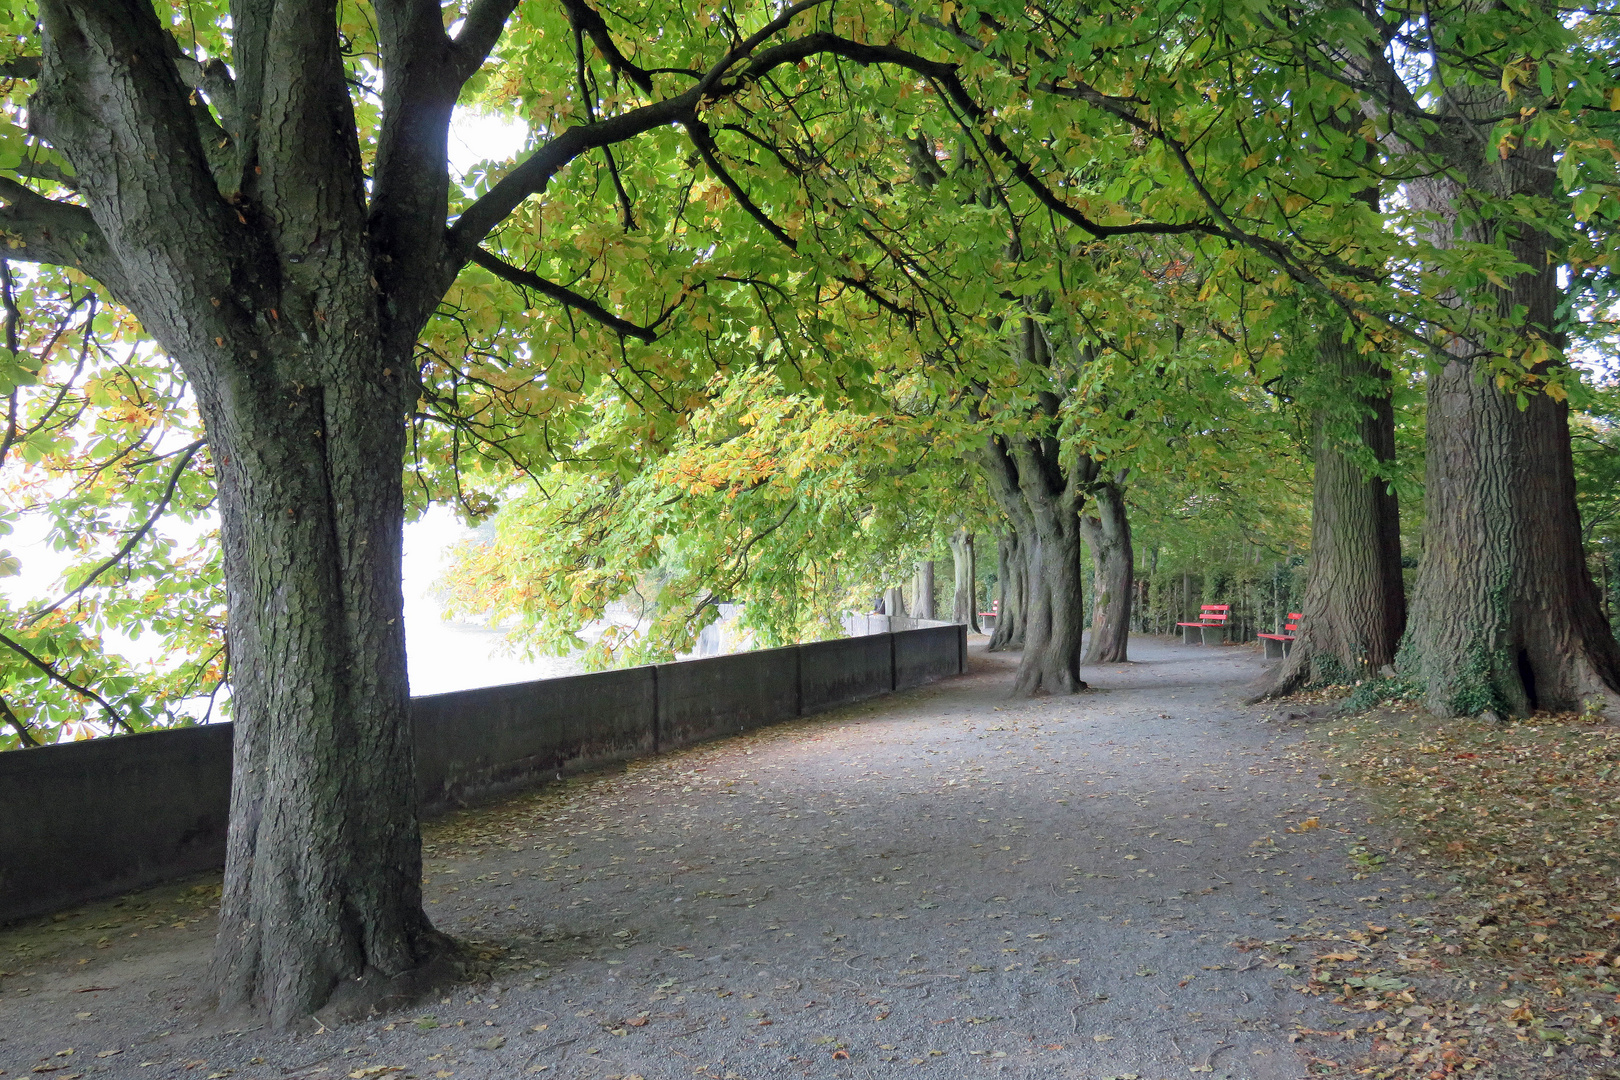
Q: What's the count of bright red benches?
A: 3